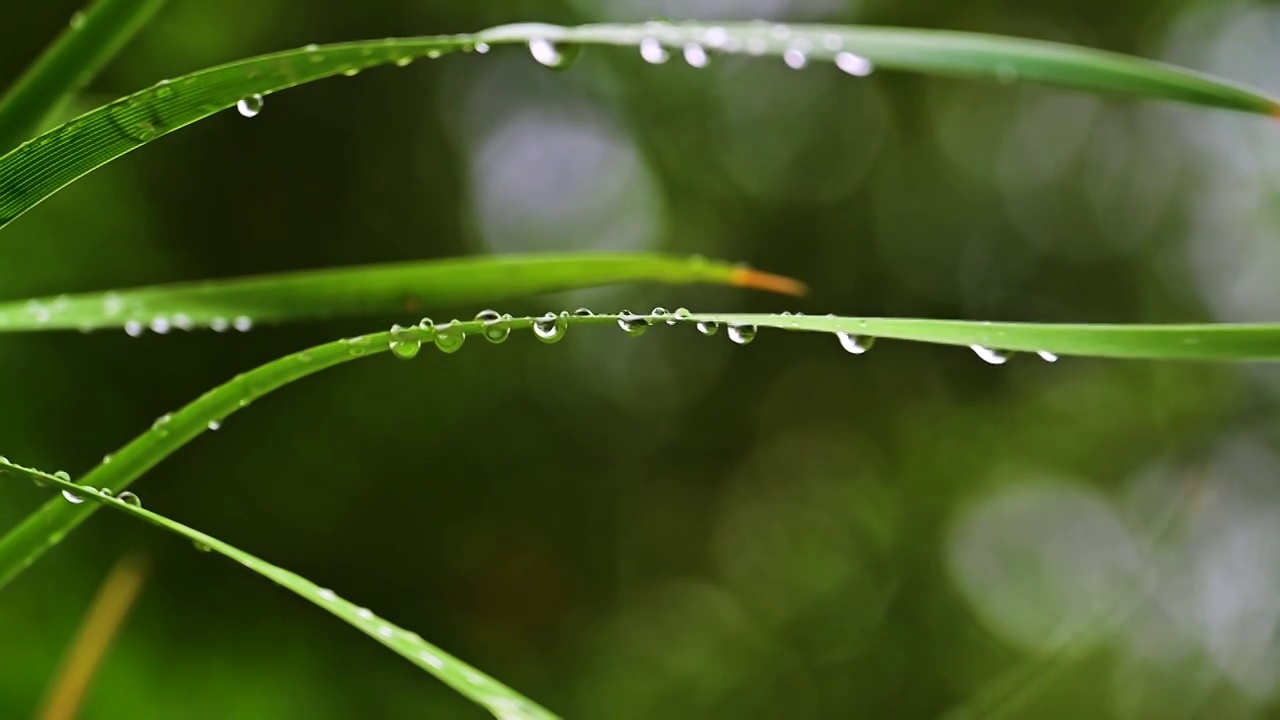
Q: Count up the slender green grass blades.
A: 5